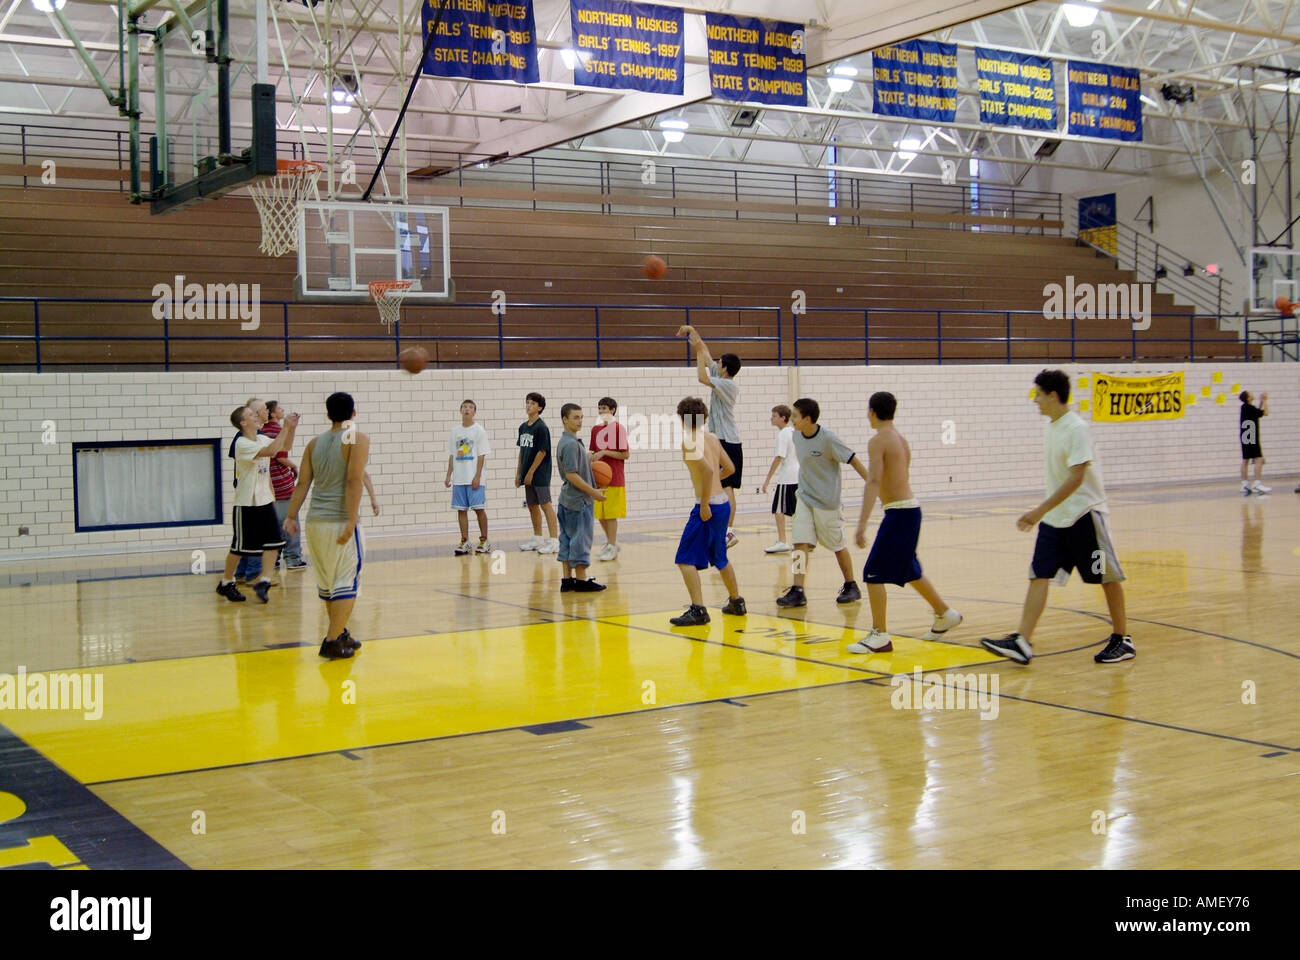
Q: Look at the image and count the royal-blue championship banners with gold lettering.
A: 6